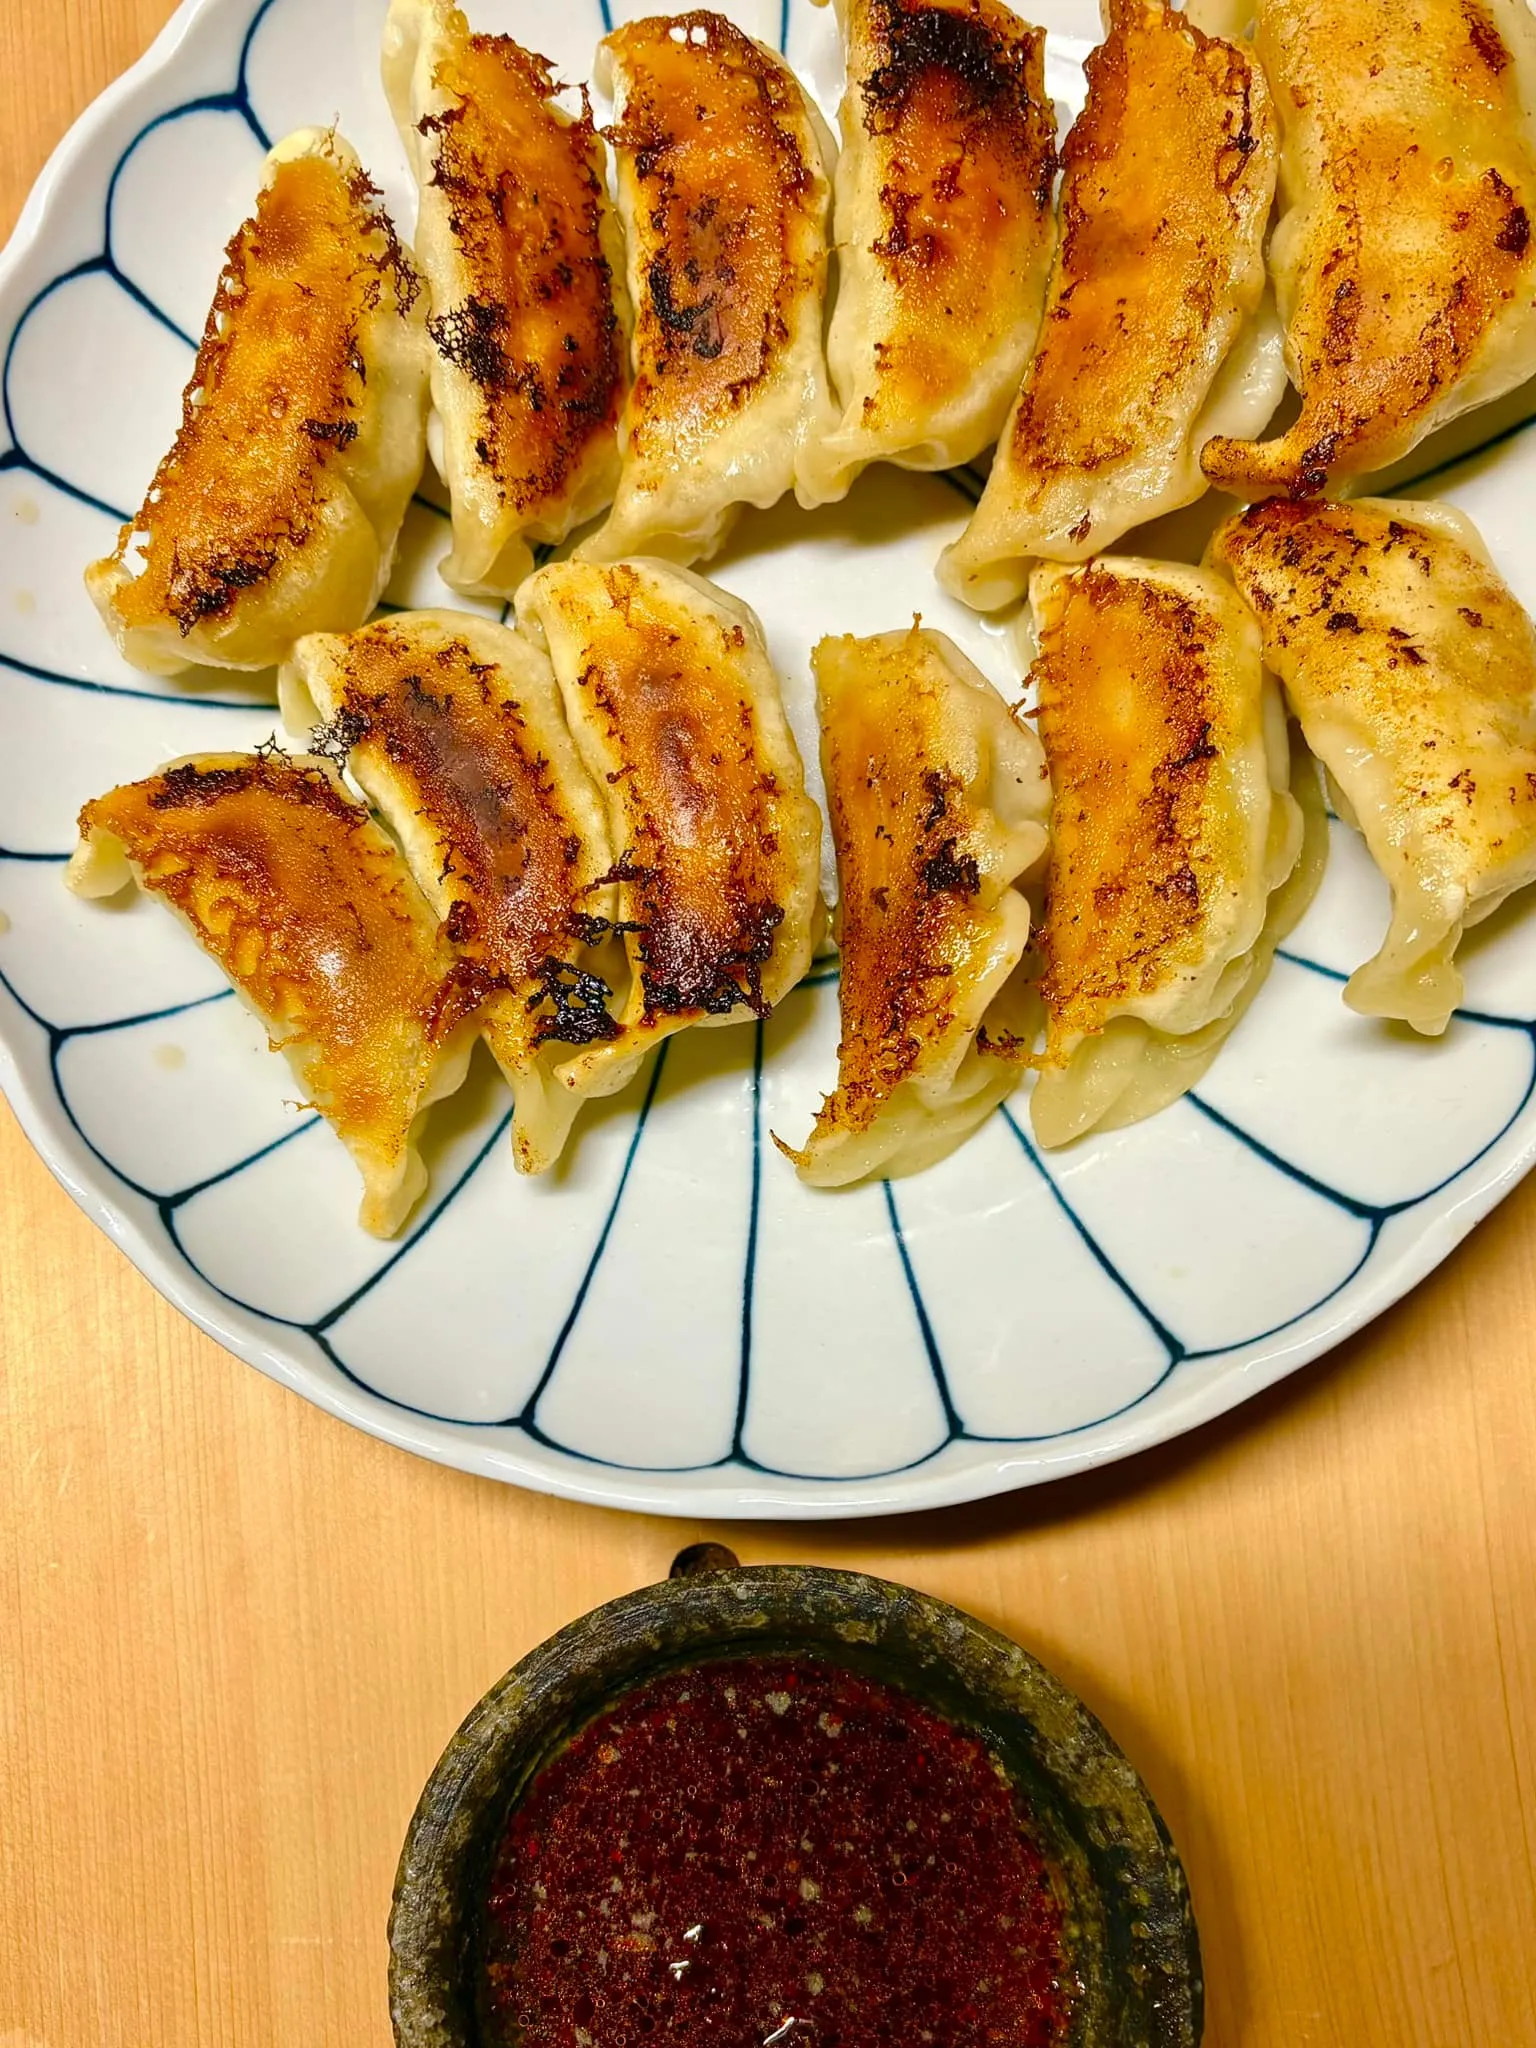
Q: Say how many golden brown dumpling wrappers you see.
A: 12